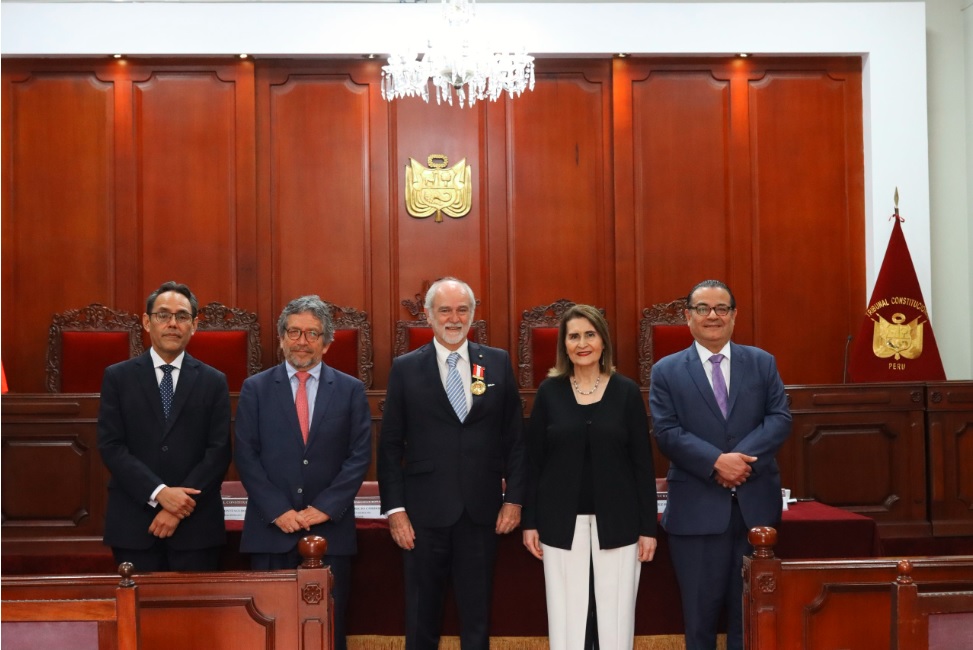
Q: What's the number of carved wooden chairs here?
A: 6